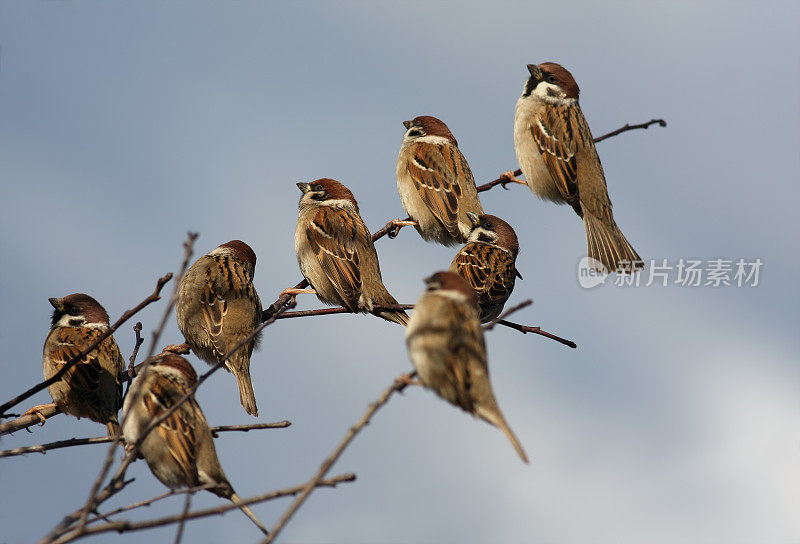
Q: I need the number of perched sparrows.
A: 8